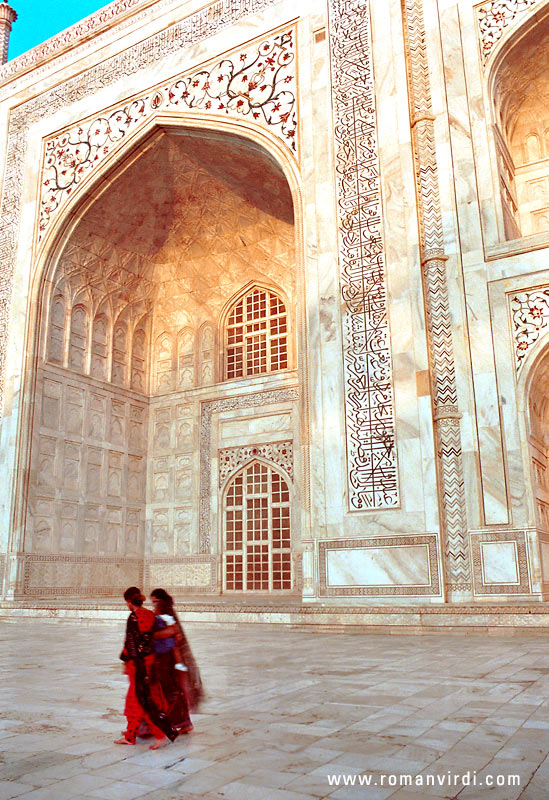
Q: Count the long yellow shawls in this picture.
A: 0